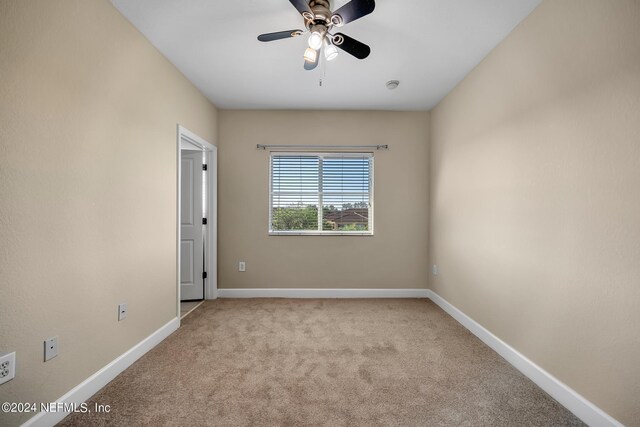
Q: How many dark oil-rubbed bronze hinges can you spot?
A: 3